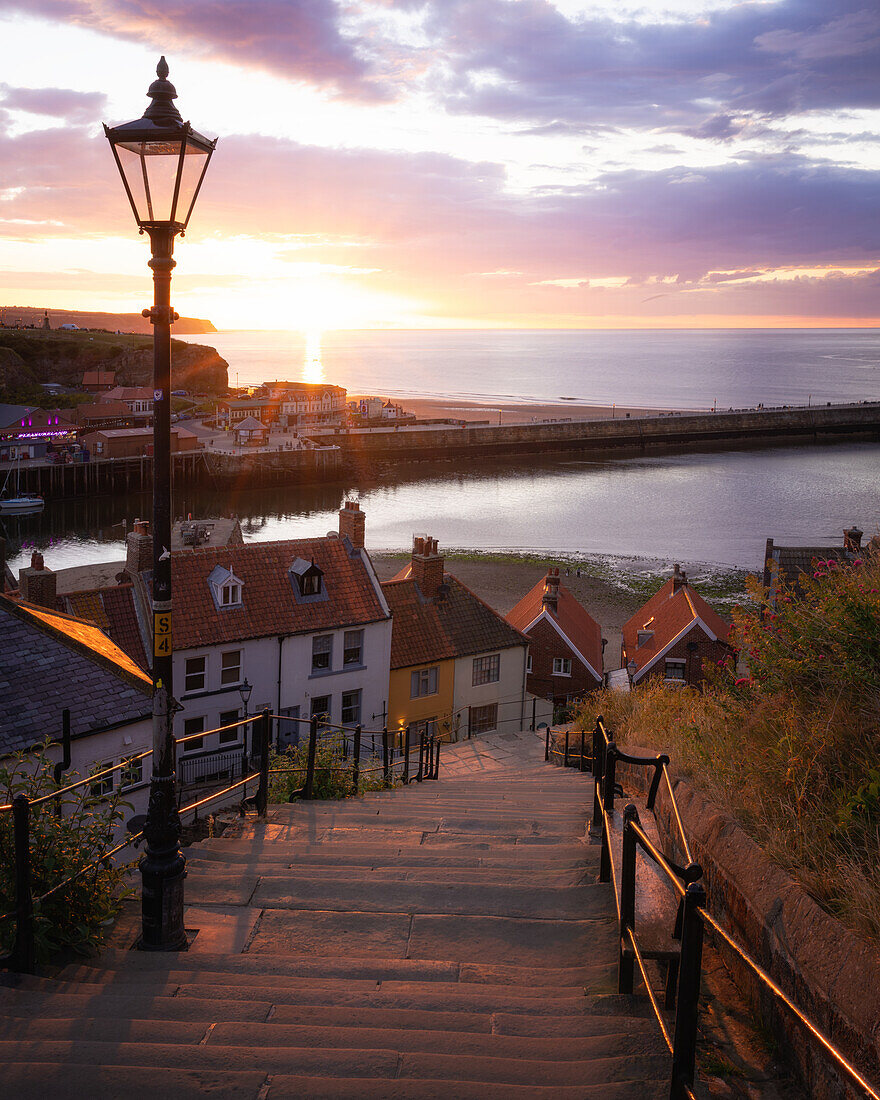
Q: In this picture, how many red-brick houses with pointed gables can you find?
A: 2